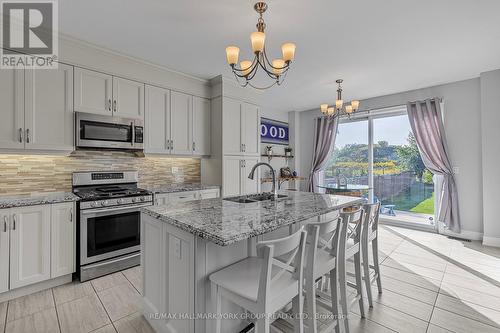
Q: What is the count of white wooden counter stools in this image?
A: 4